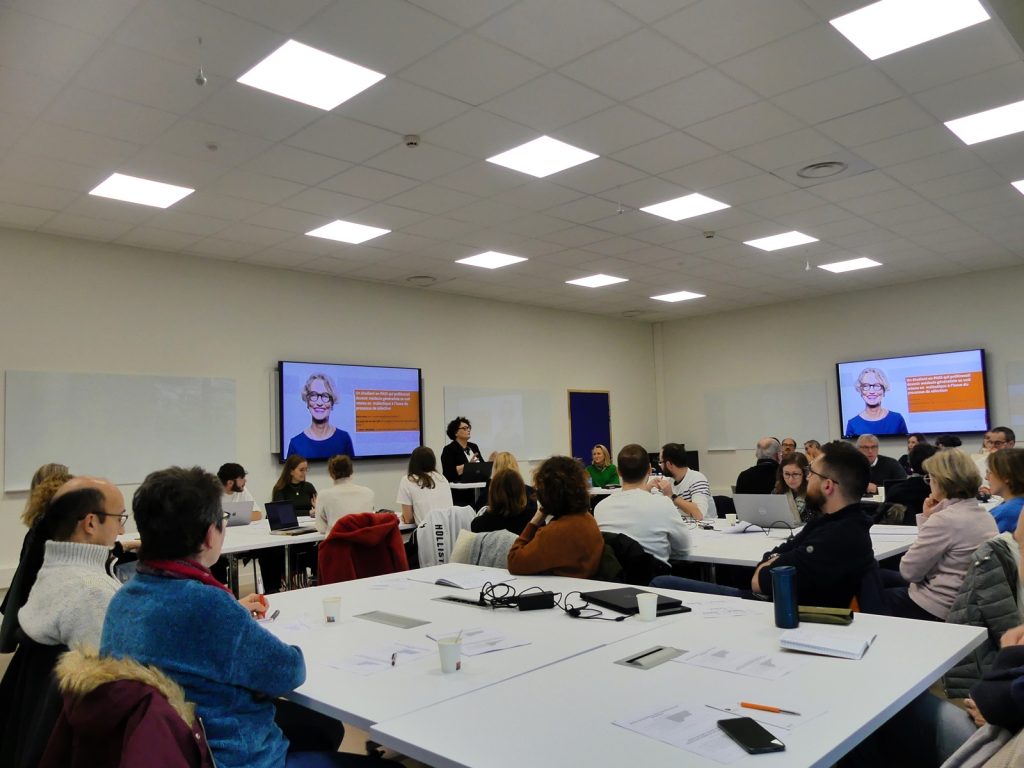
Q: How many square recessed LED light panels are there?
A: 13